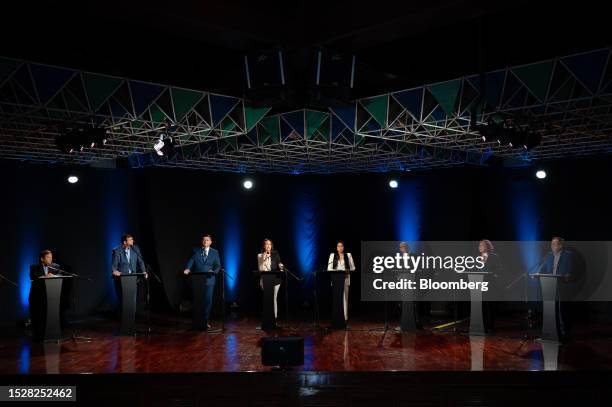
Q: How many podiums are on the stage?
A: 8